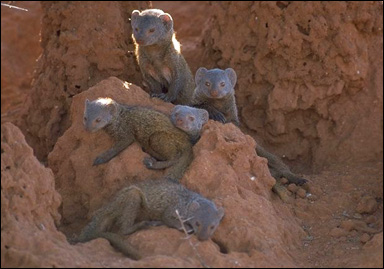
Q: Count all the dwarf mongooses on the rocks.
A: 5